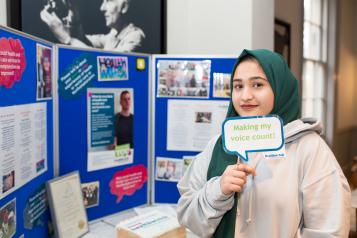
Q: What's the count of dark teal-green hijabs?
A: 1